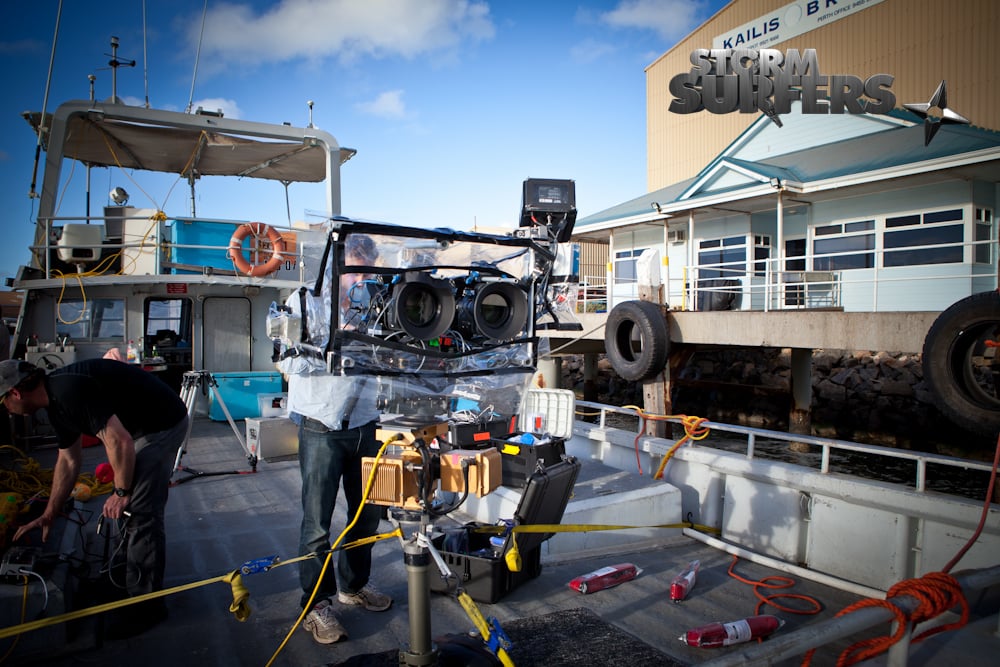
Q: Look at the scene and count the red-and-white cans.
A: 3